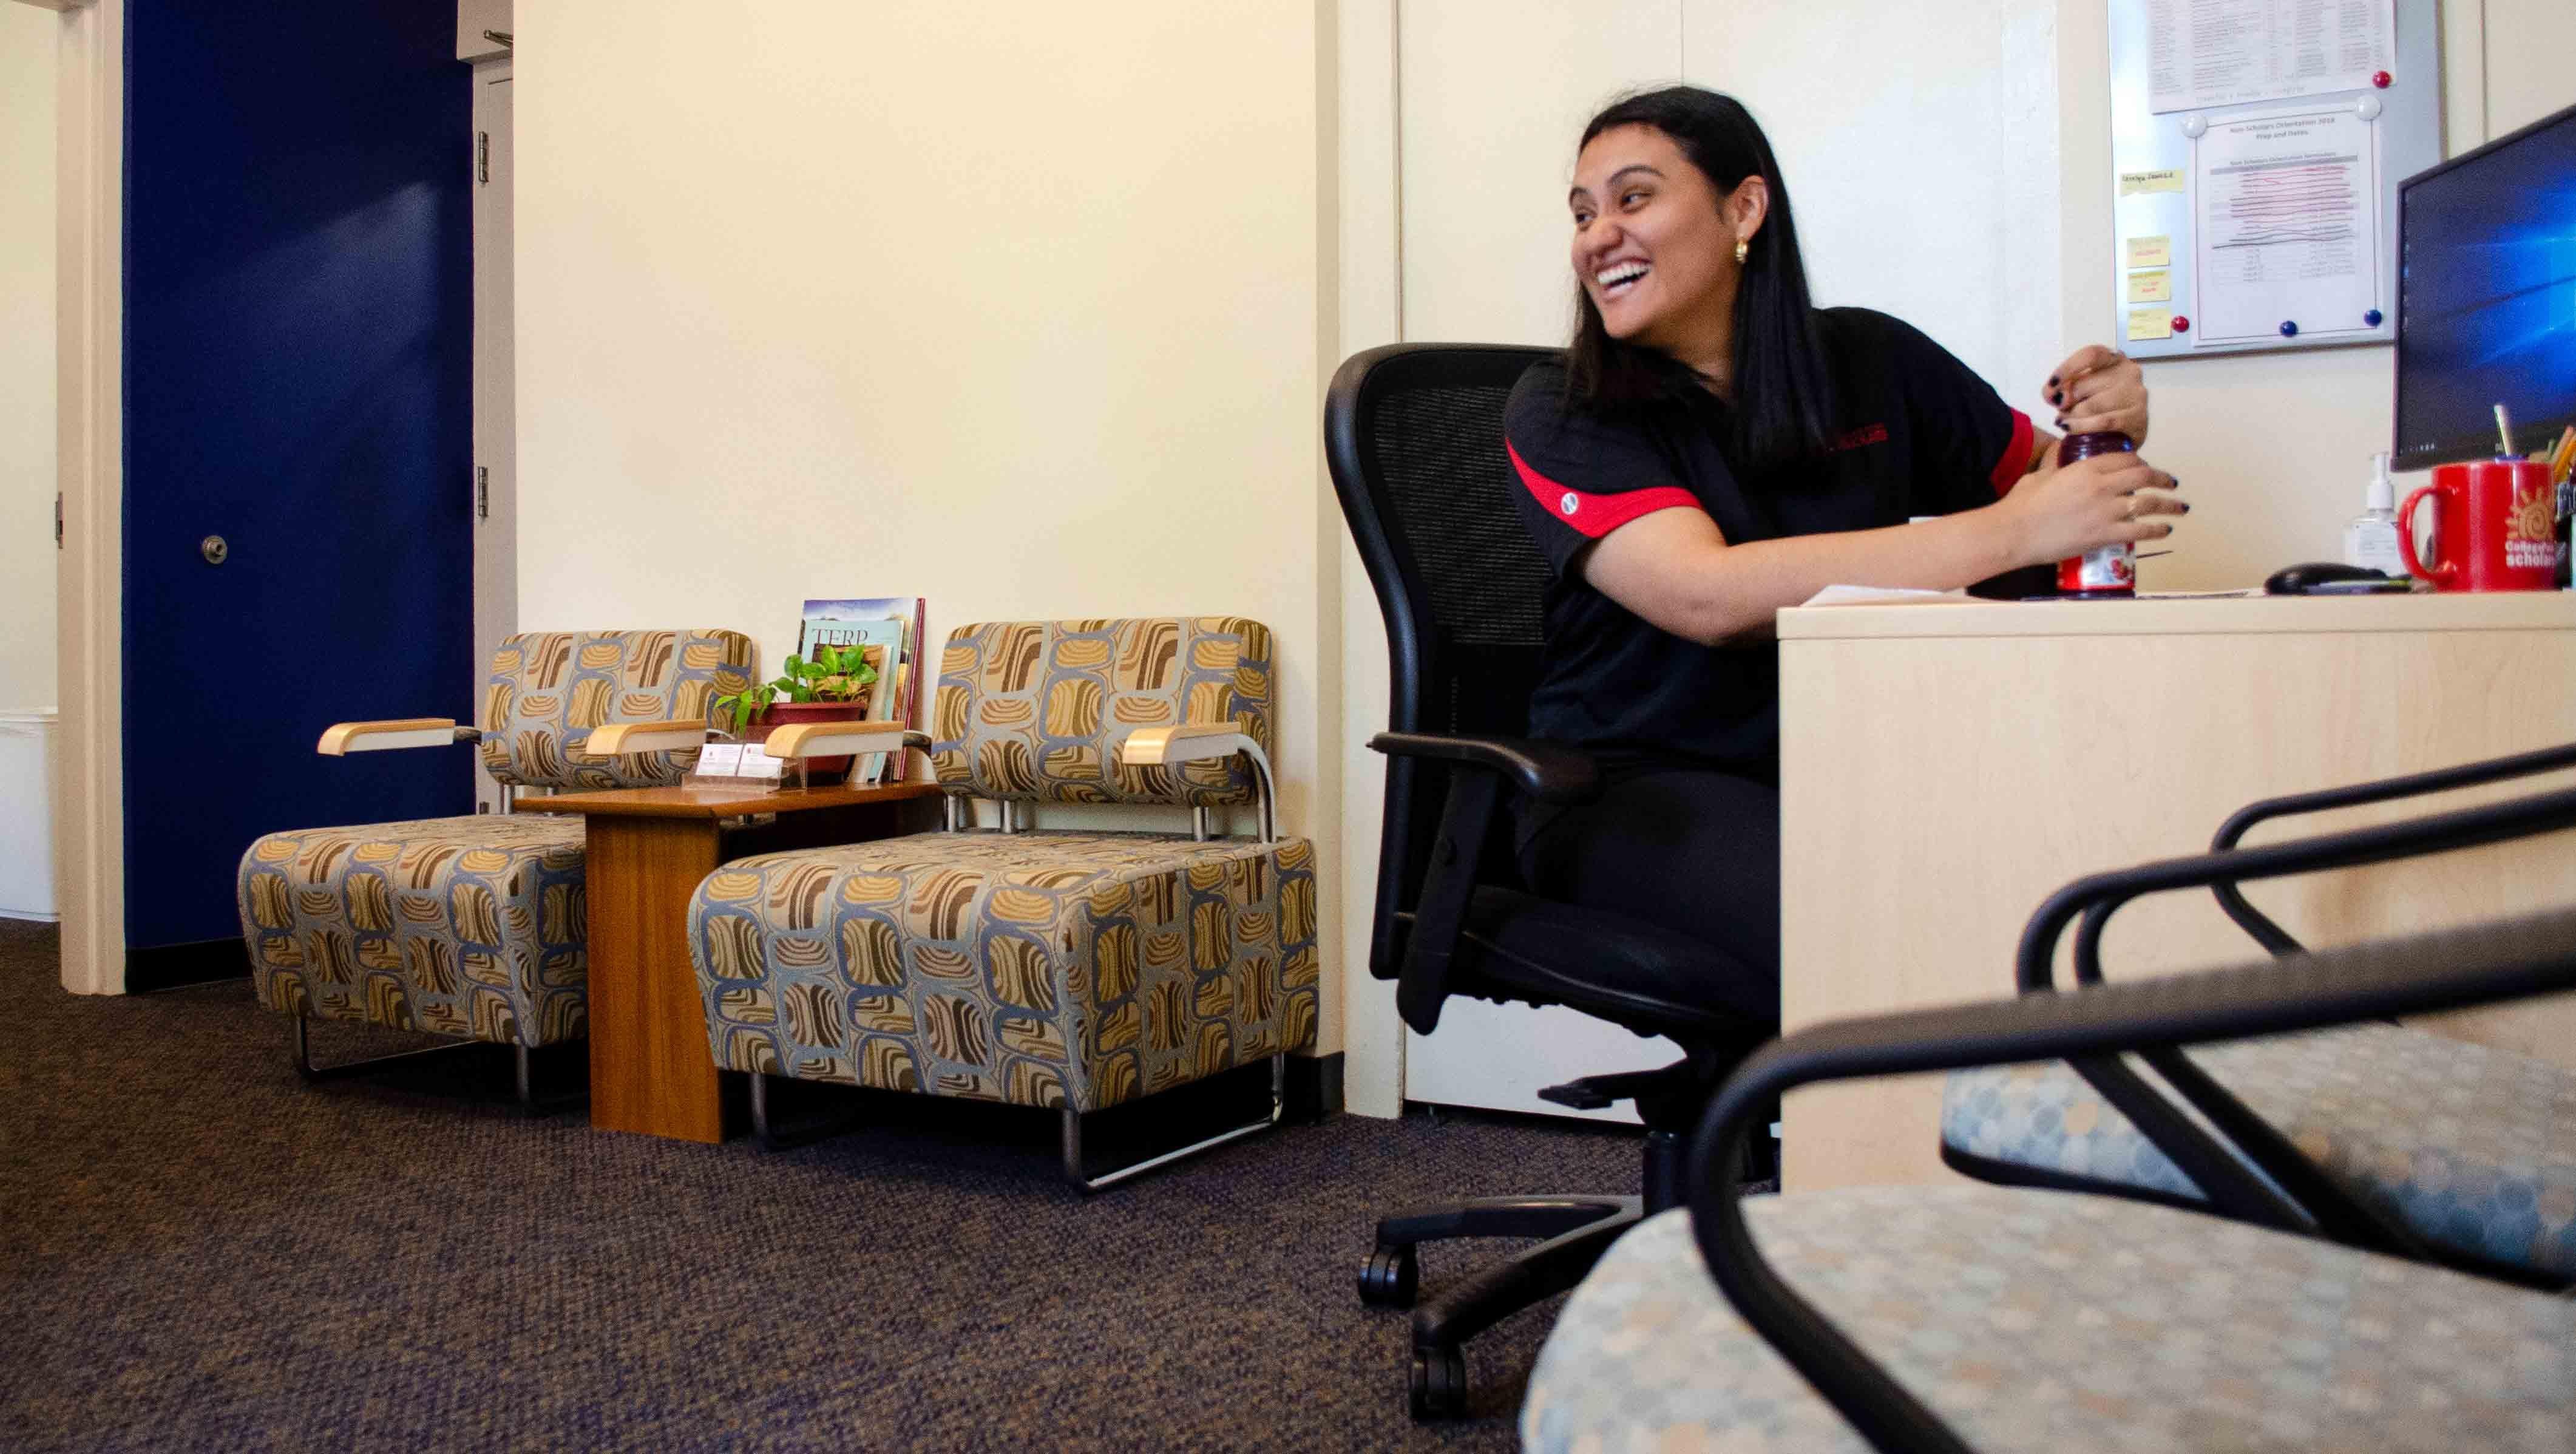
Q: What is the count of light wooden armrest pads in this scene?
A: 4